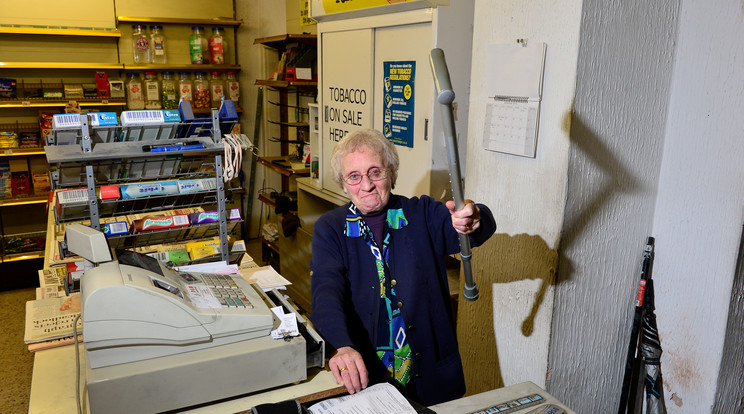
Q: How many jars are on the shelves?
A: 11